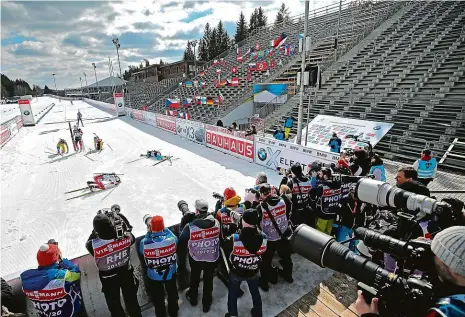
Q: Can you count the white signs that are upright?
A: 2